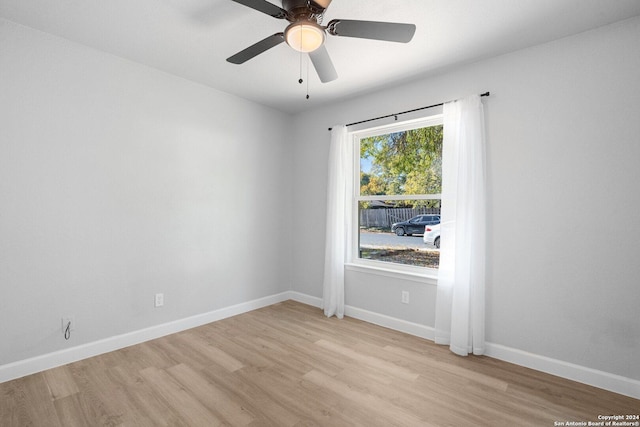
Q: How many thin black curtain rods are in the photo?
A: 1